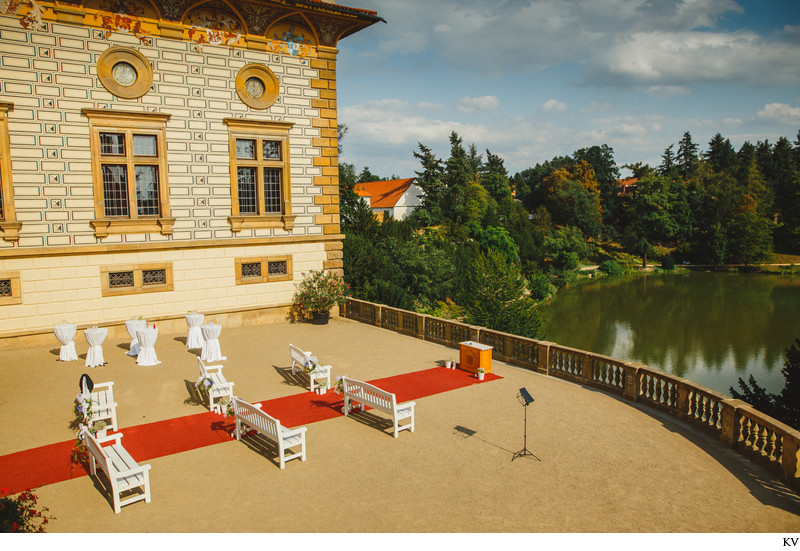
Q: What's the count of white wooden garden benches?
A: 6